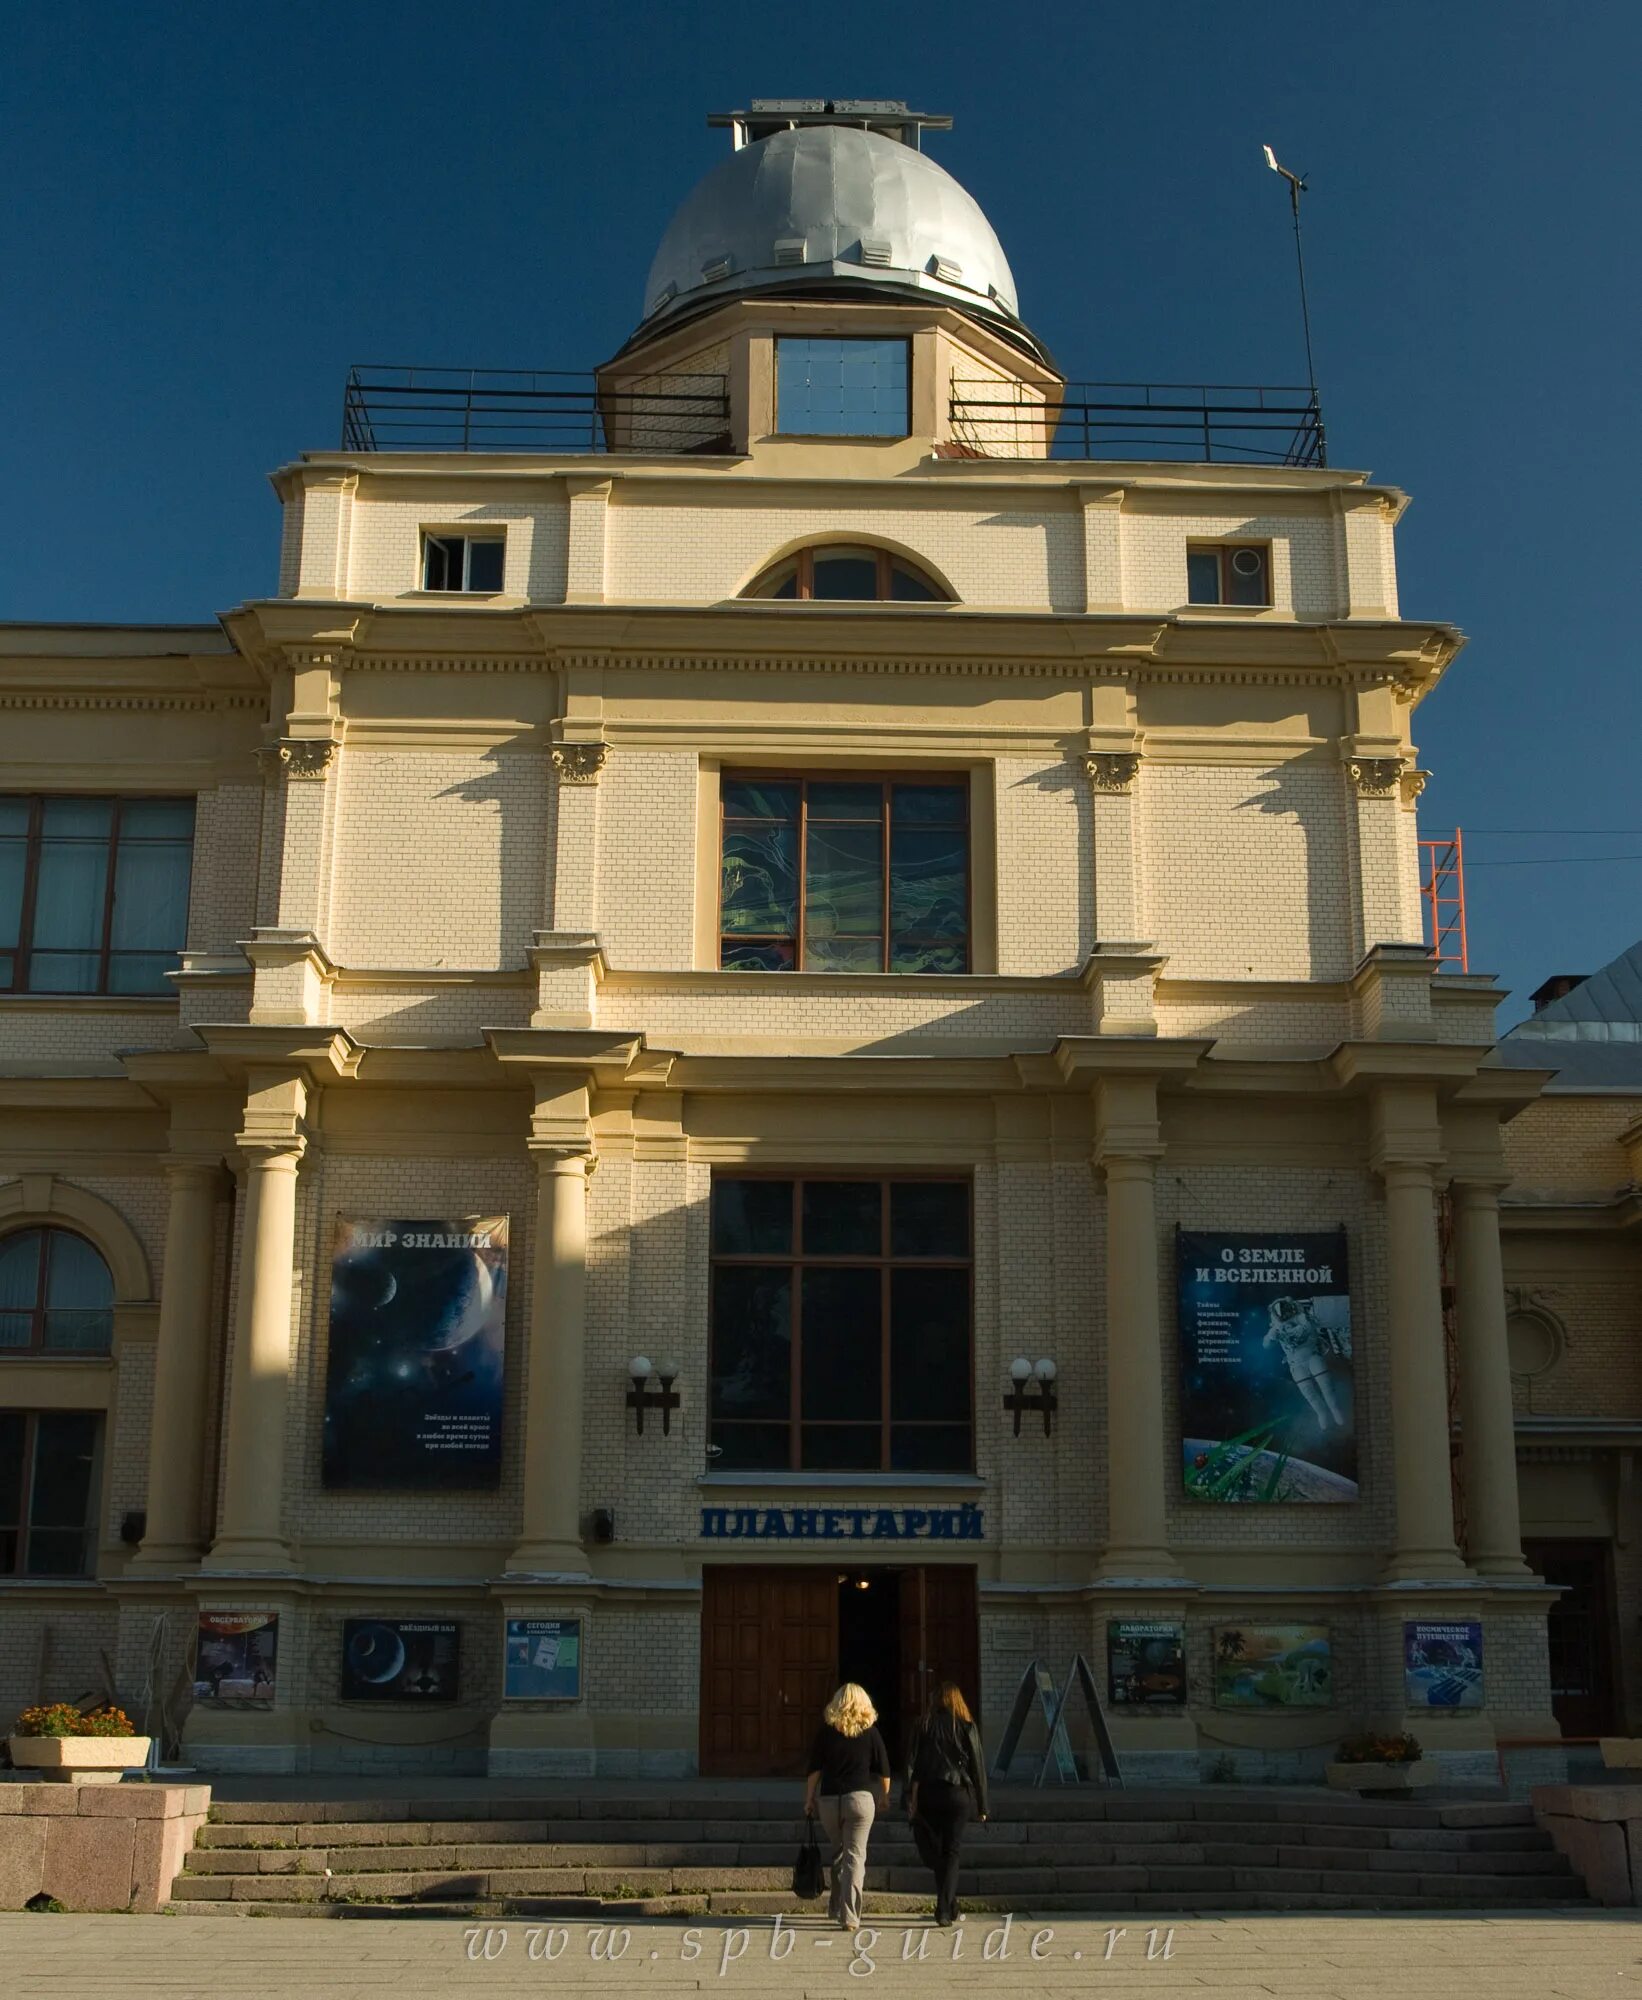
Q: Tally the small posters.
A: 6